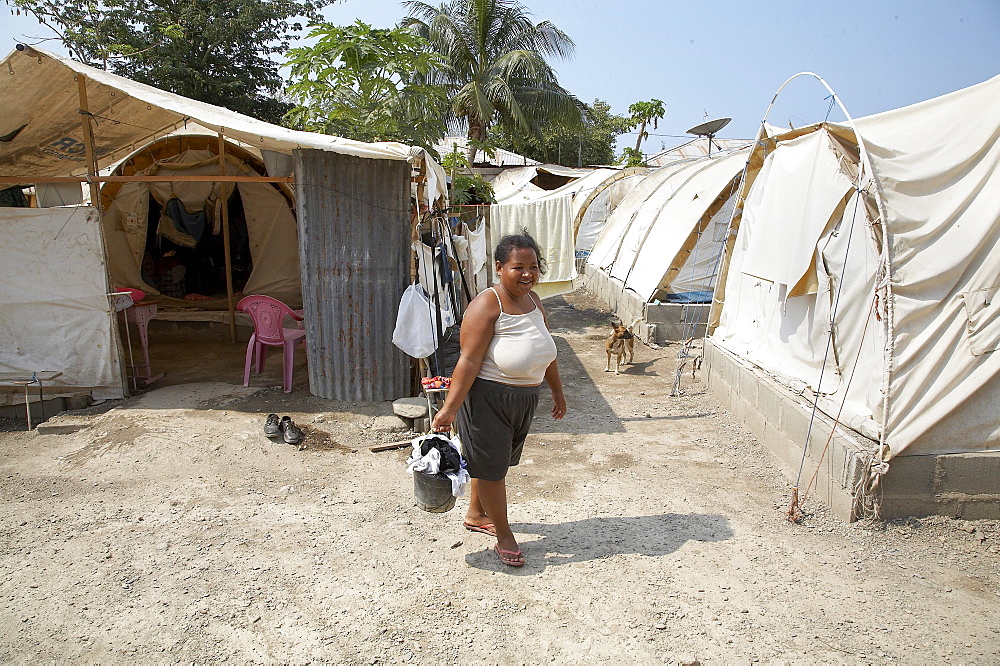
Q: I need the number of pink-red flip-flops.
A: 2